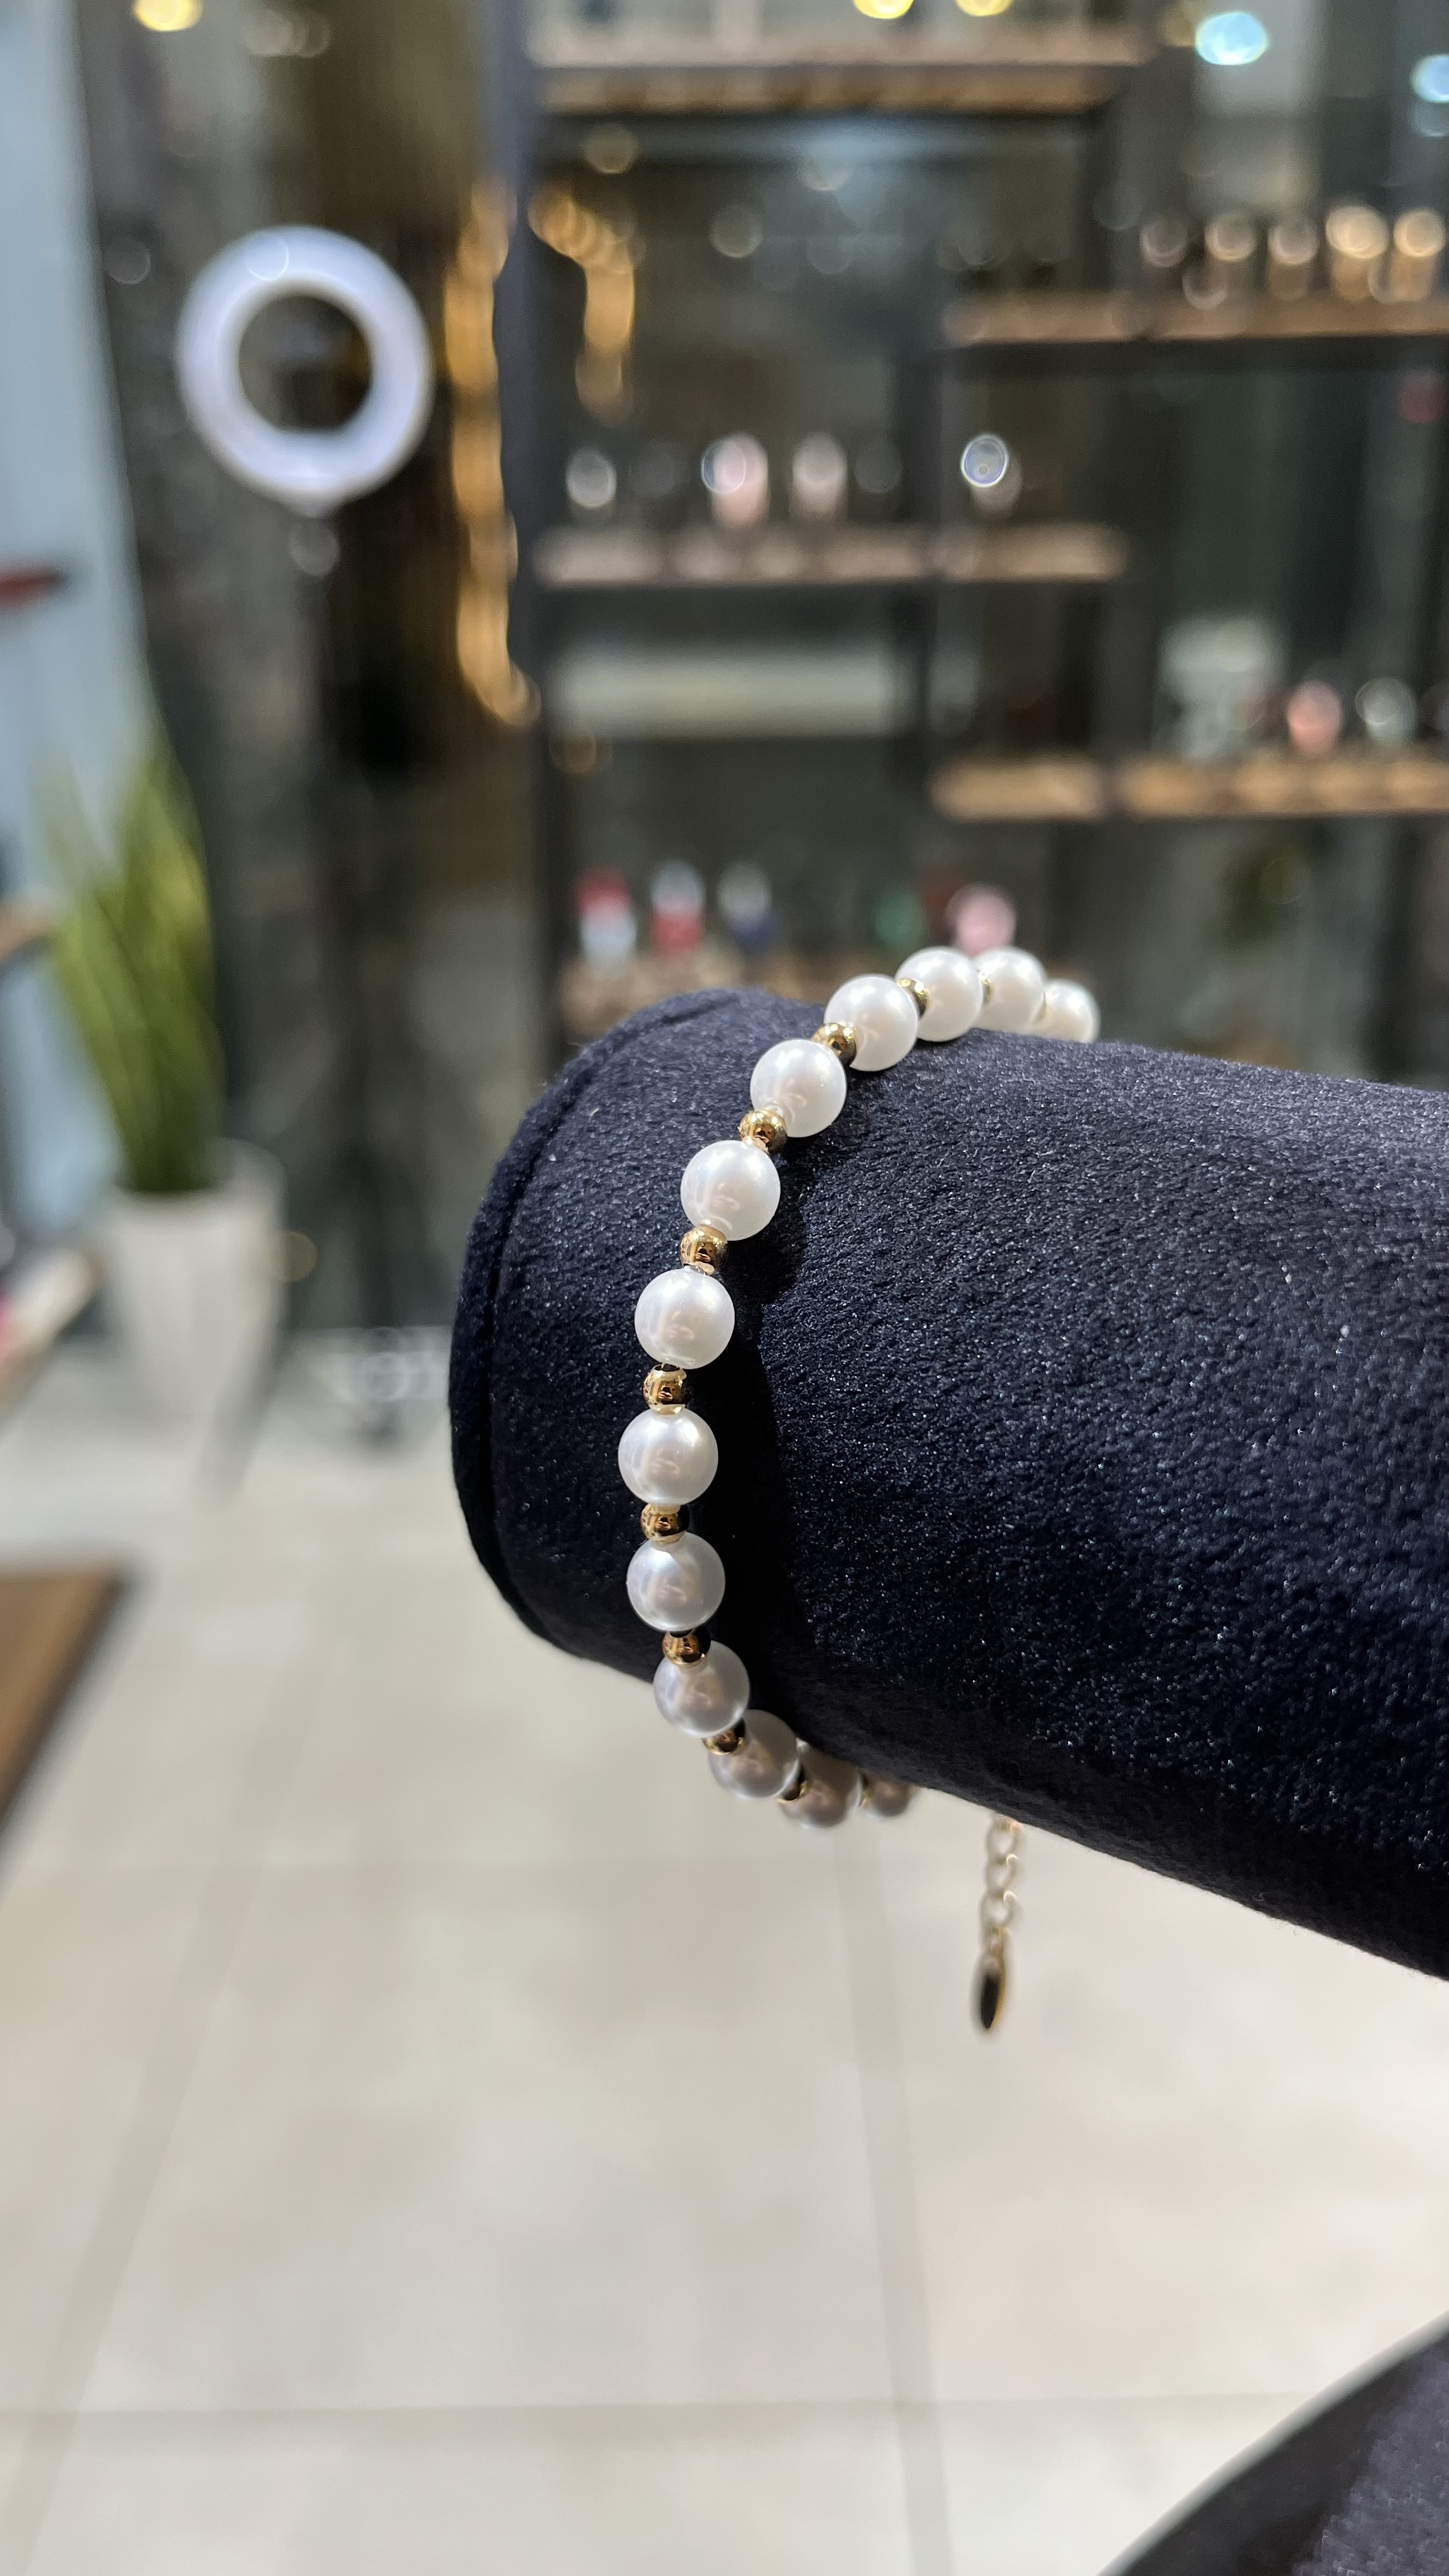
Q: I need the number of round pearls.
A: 13